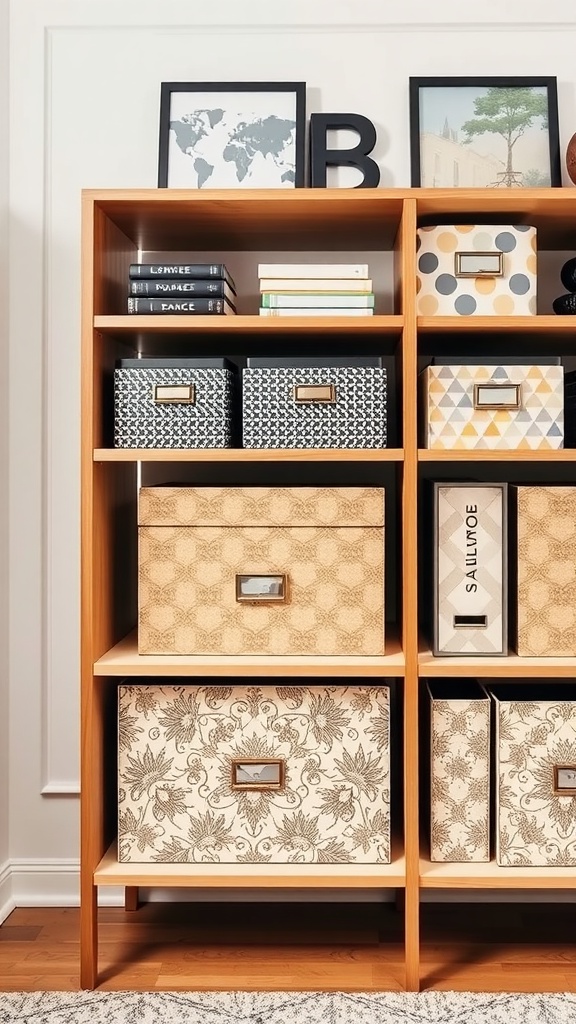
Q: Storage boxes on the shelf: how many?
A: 10